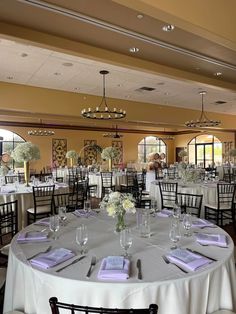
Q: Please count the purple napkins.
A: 9